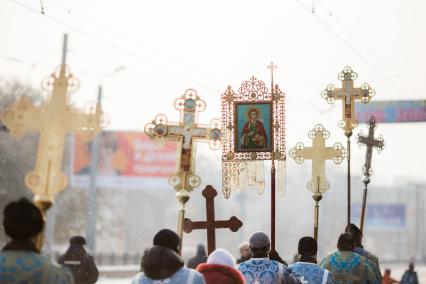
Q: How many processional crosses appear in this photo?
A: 6